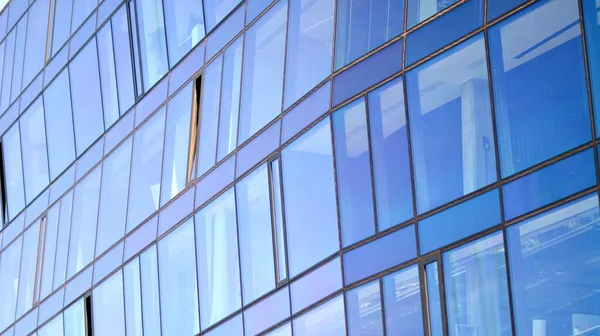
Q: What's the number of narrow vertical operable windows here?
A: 8